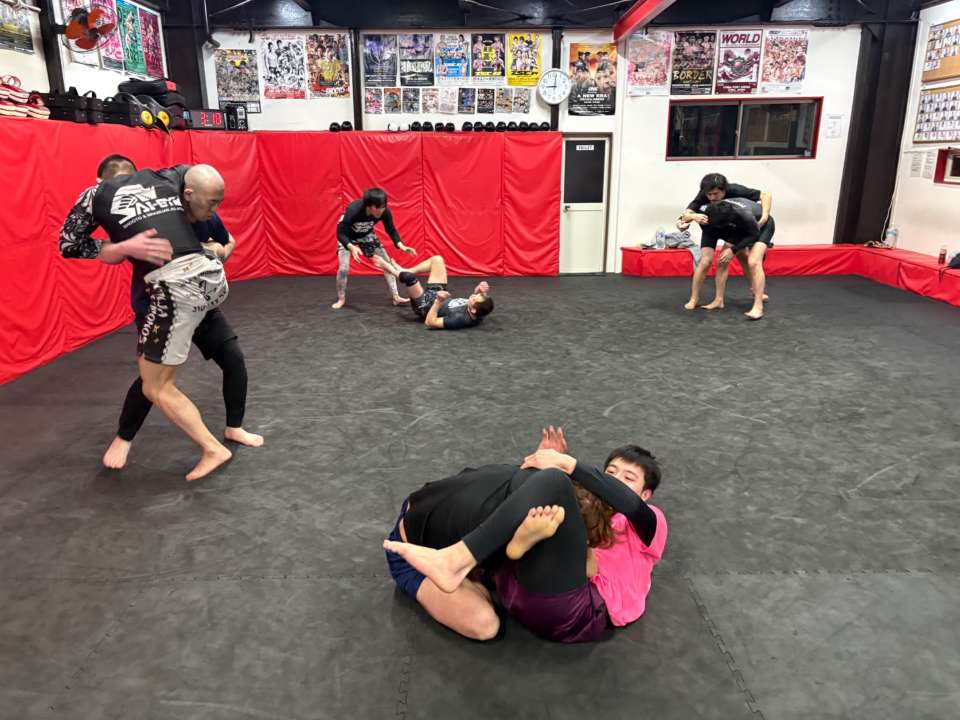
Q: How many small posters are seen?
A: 9